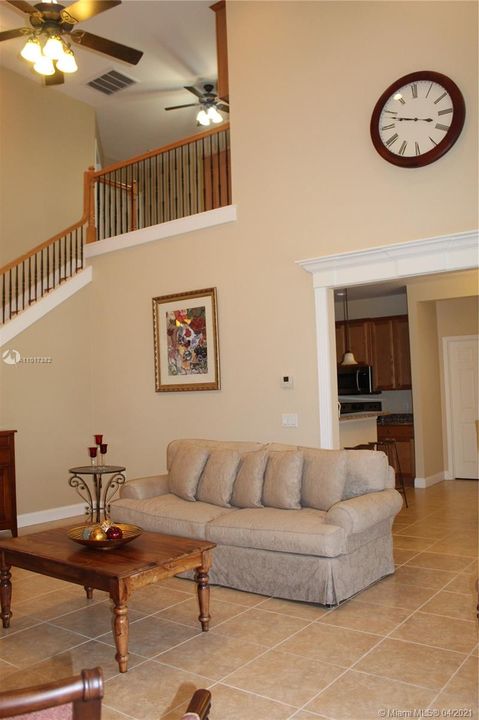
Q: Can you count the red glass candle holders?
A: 3